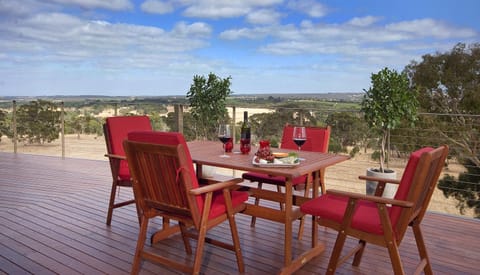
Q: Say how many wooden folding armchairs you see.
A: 4